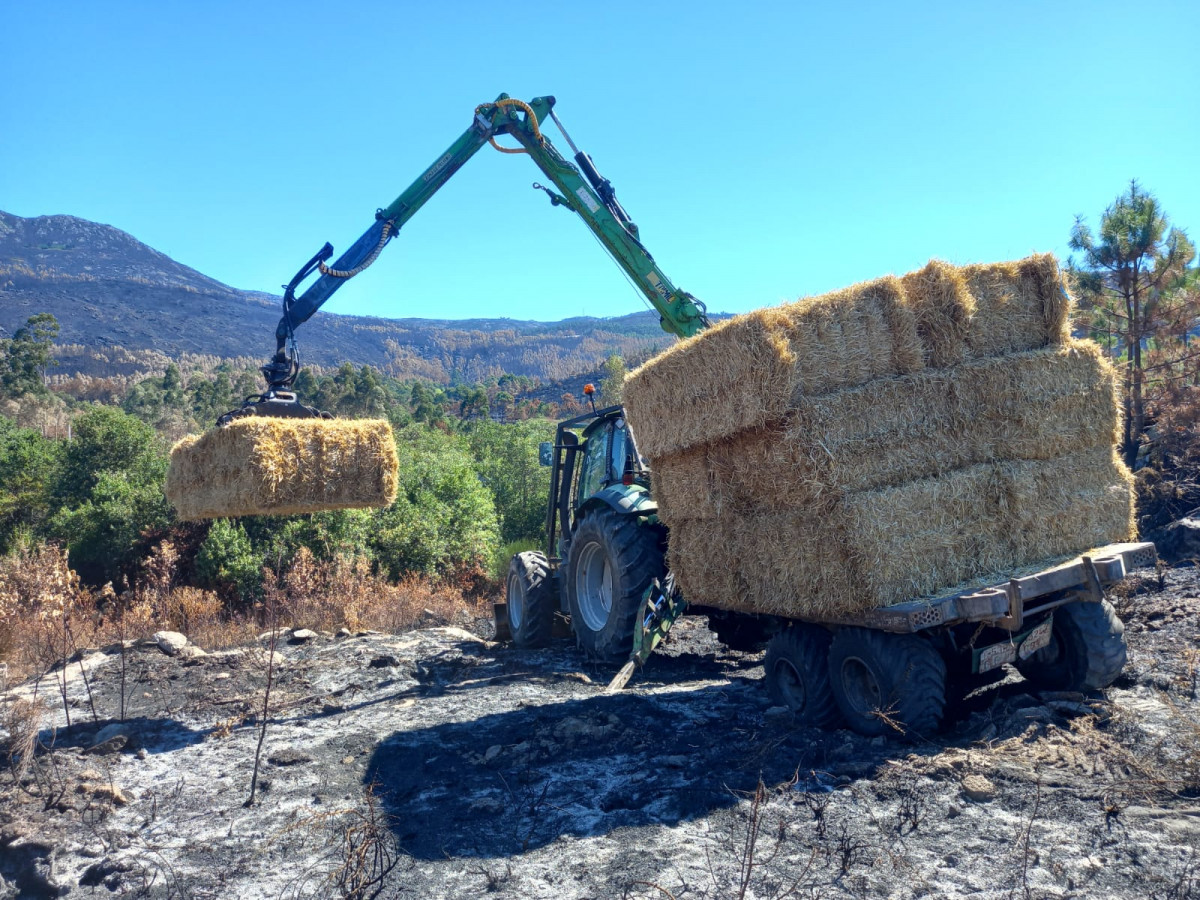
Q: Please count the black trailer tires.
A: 3